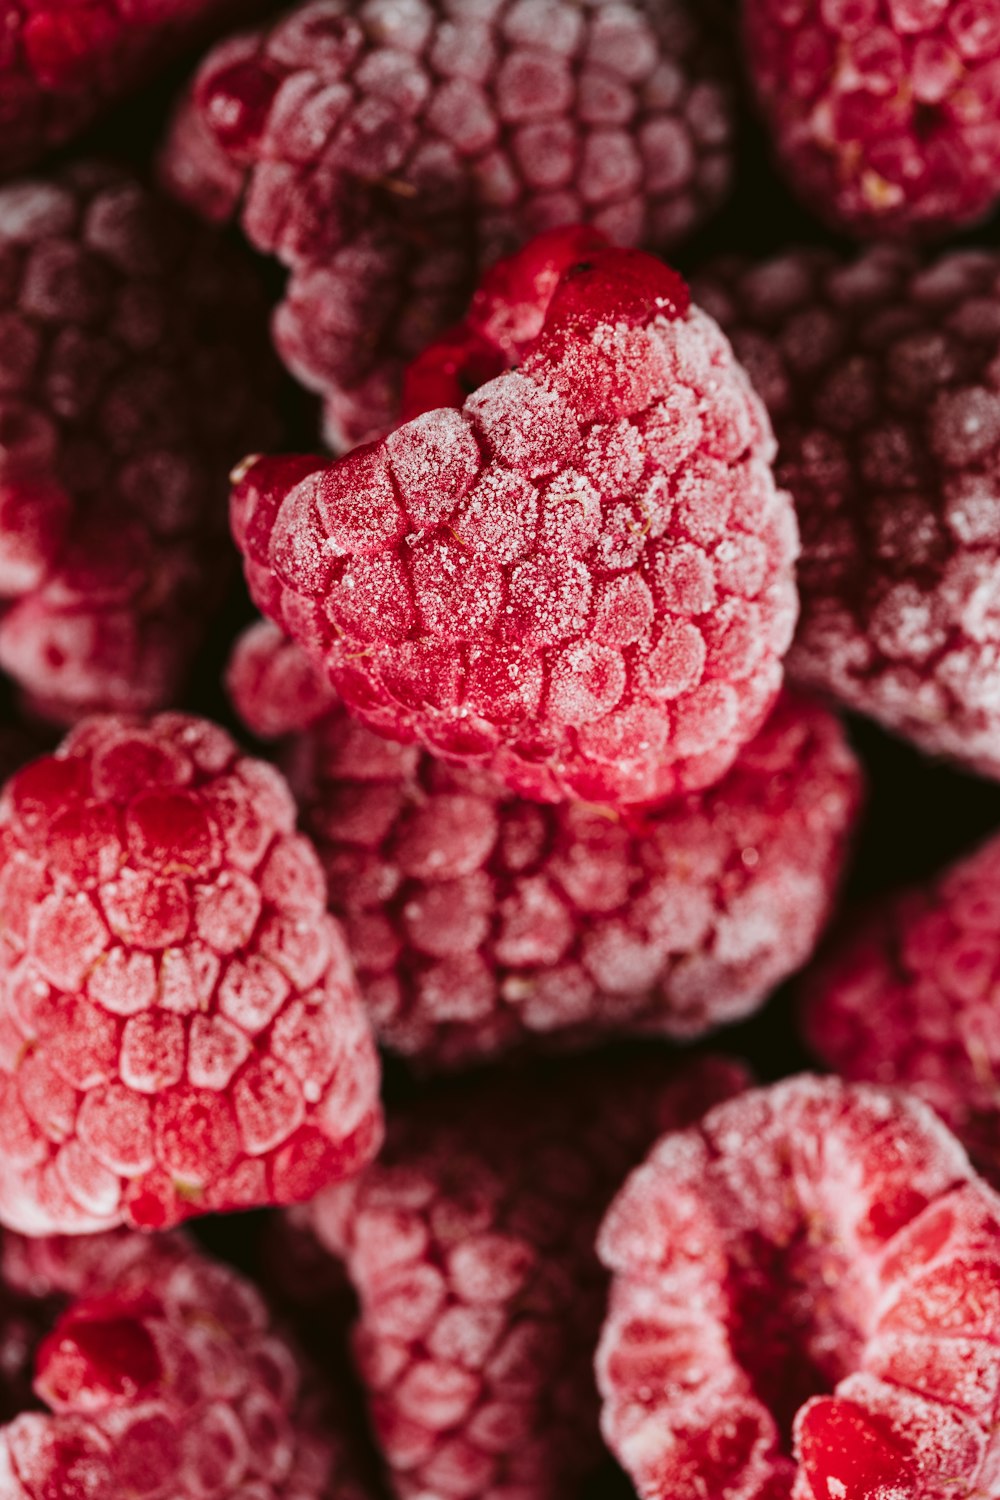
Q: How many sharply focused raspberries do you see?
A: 1